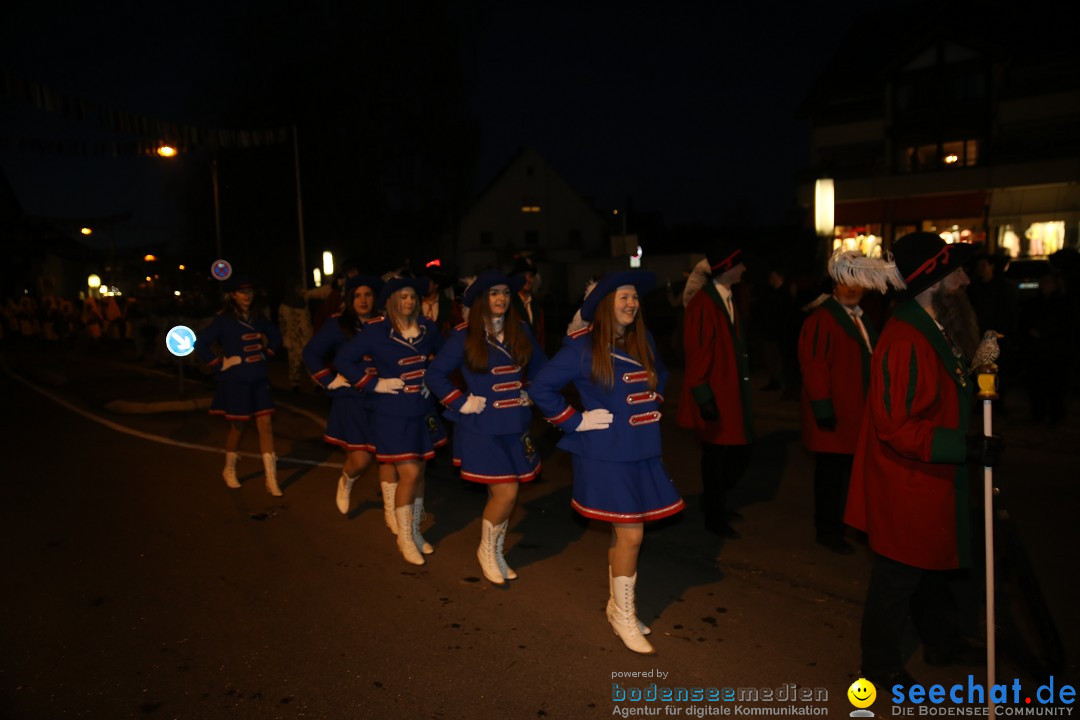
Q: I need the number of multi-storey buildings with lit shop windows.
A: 1